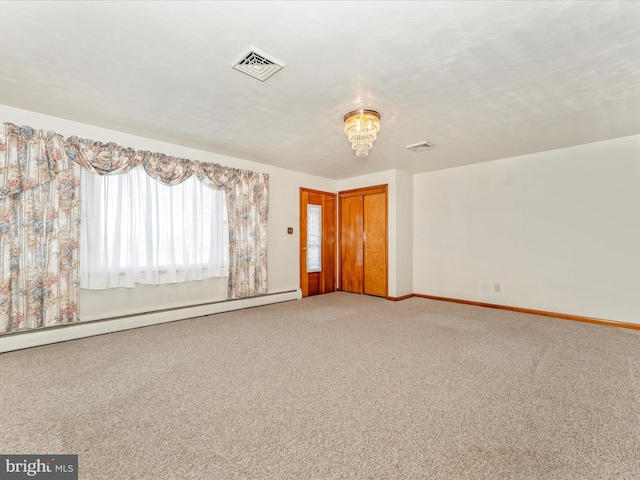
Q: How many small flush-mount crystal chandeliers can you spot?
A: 1